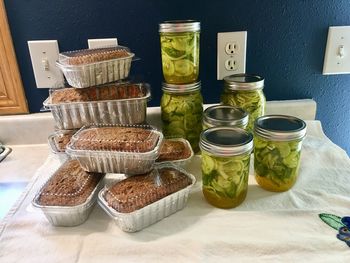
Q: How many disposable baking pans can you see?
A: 7